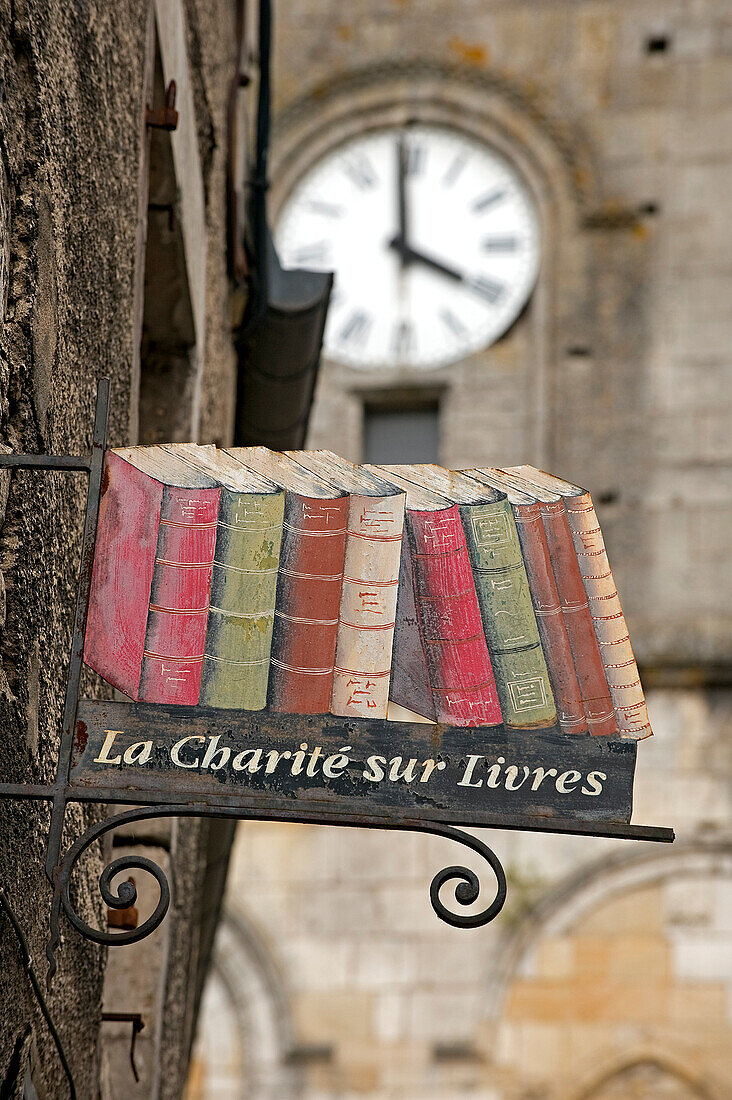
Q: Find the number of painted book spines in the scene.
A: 9